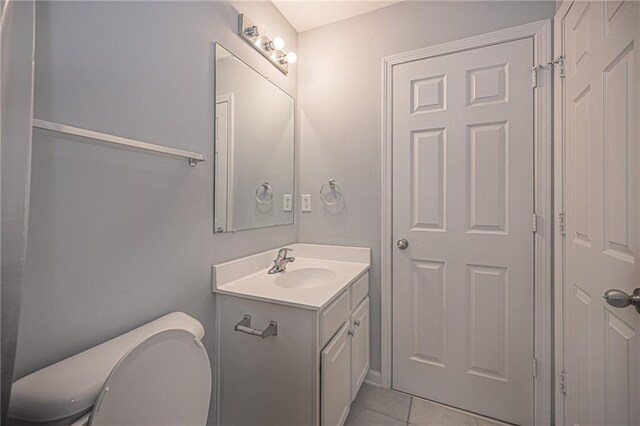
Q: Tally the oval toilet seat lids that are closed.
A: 0